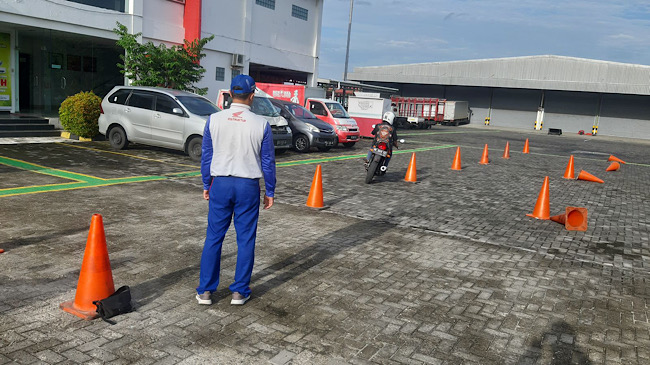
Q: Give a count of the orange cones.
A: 13